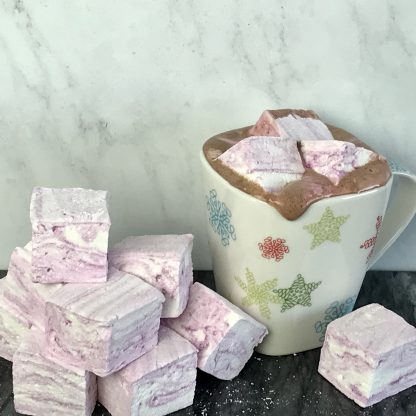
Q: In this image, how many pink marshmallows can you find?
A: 12